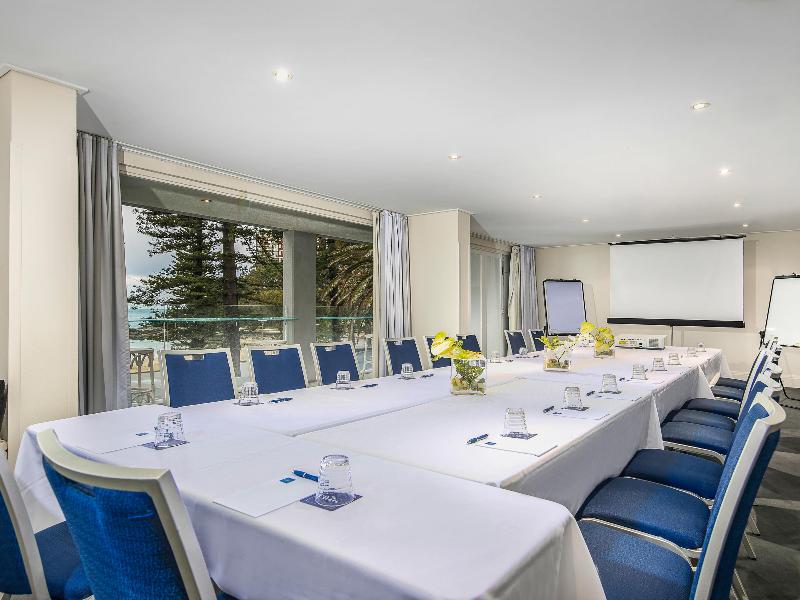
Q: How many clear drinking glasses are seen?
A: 15